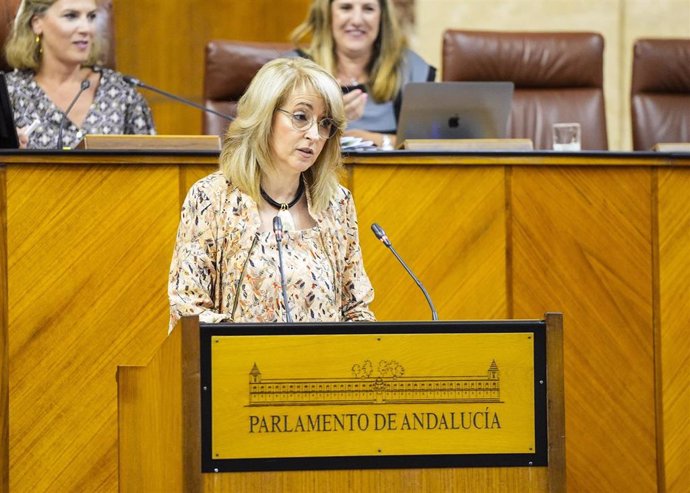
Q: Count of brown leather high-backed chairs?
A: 4